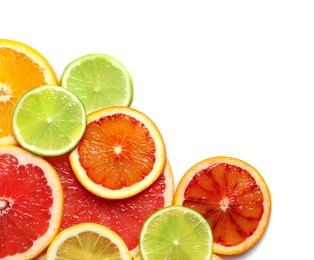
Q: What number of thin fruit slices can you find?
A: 9